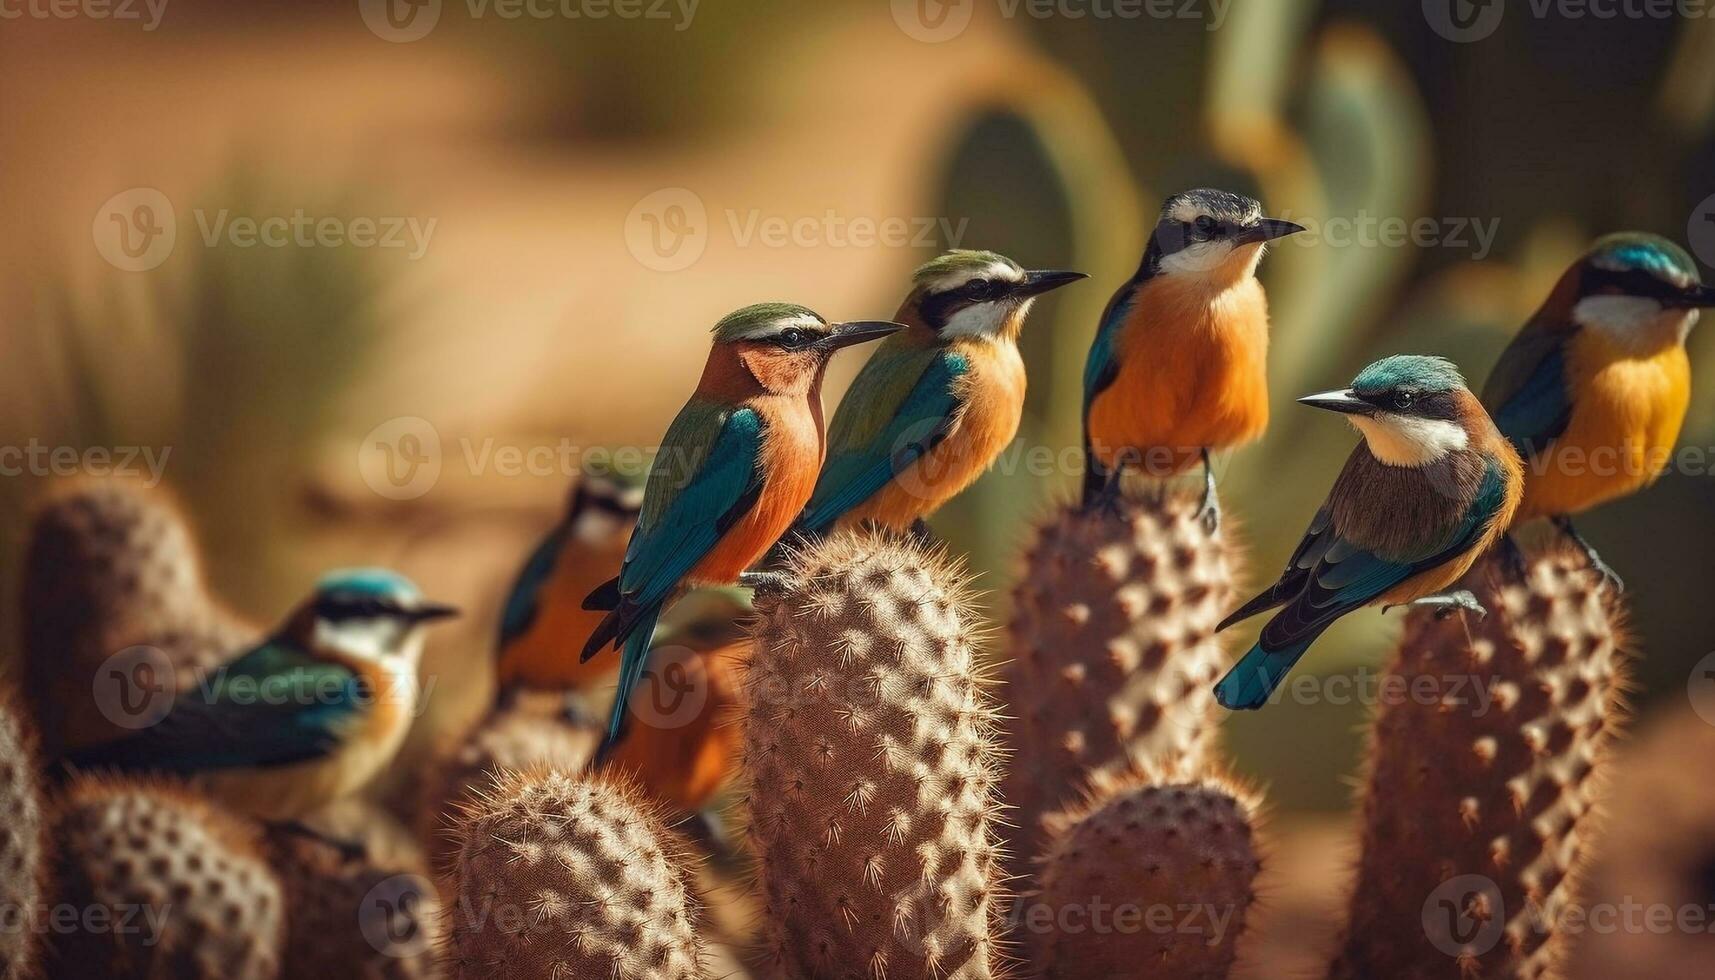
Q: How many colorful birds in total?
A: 8